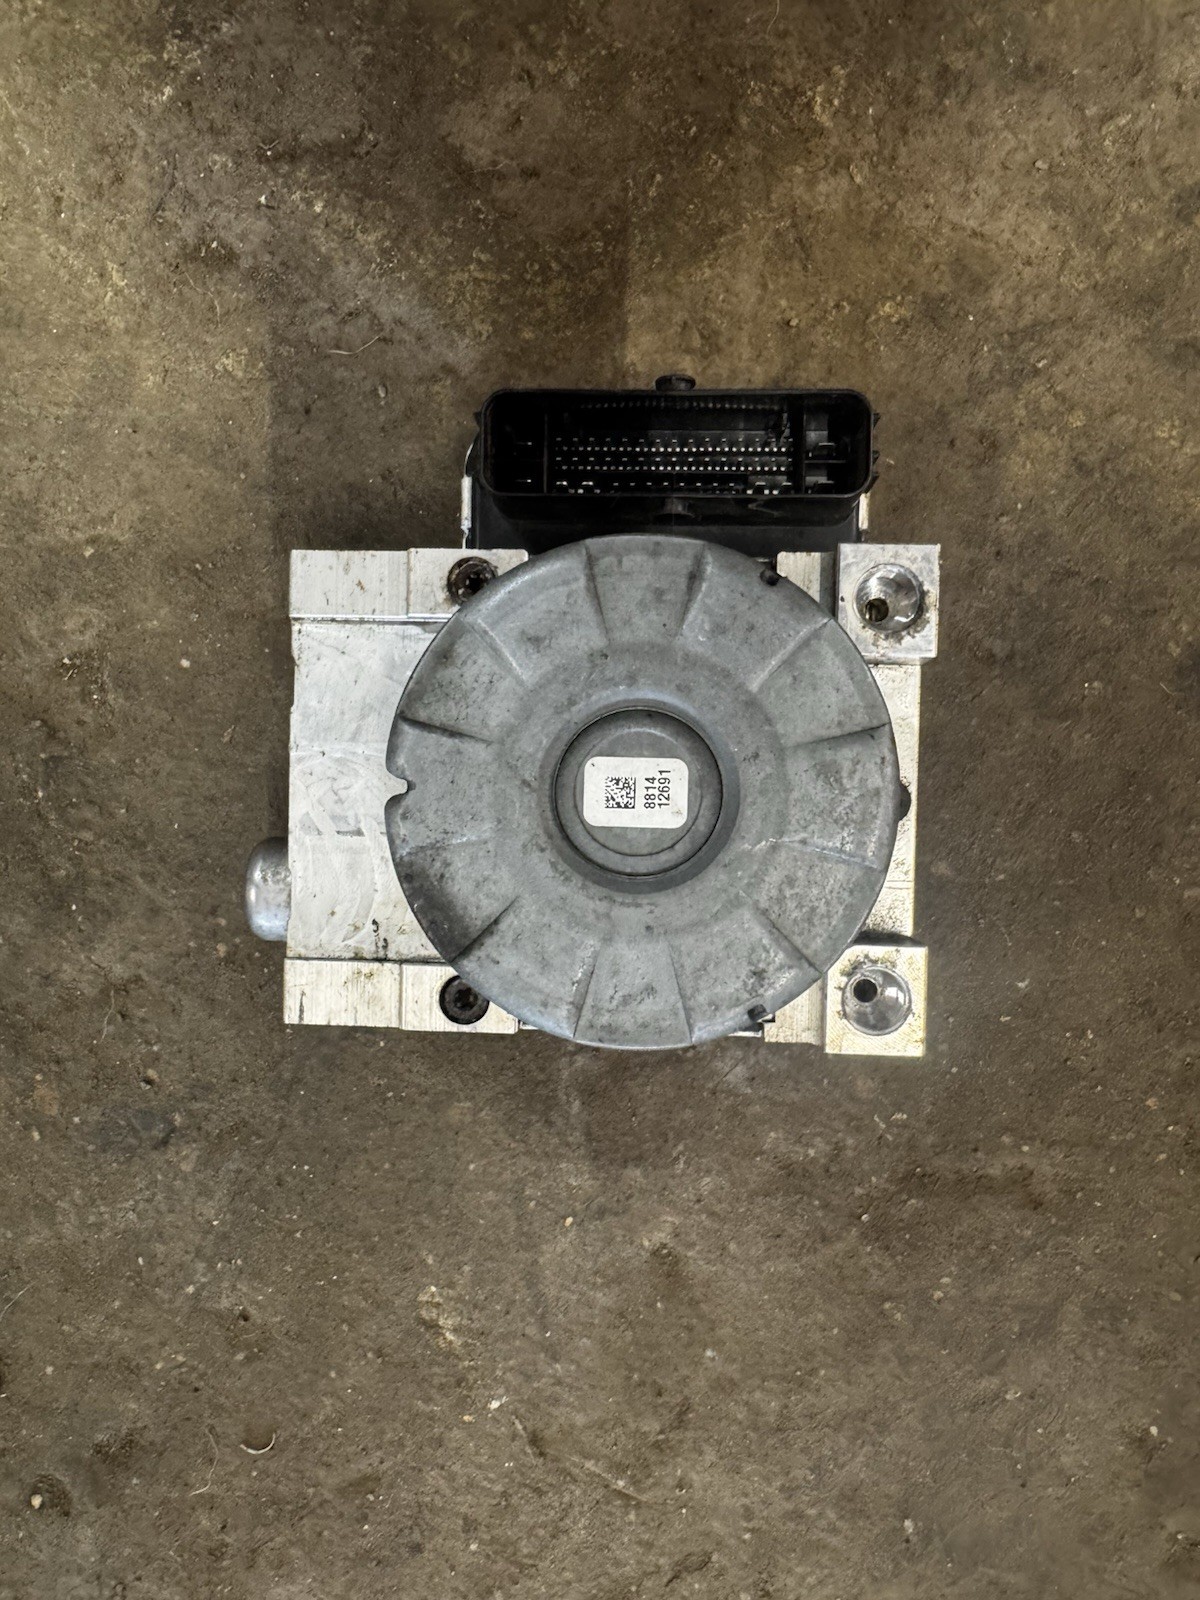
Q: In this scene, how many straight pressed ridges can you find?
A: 12